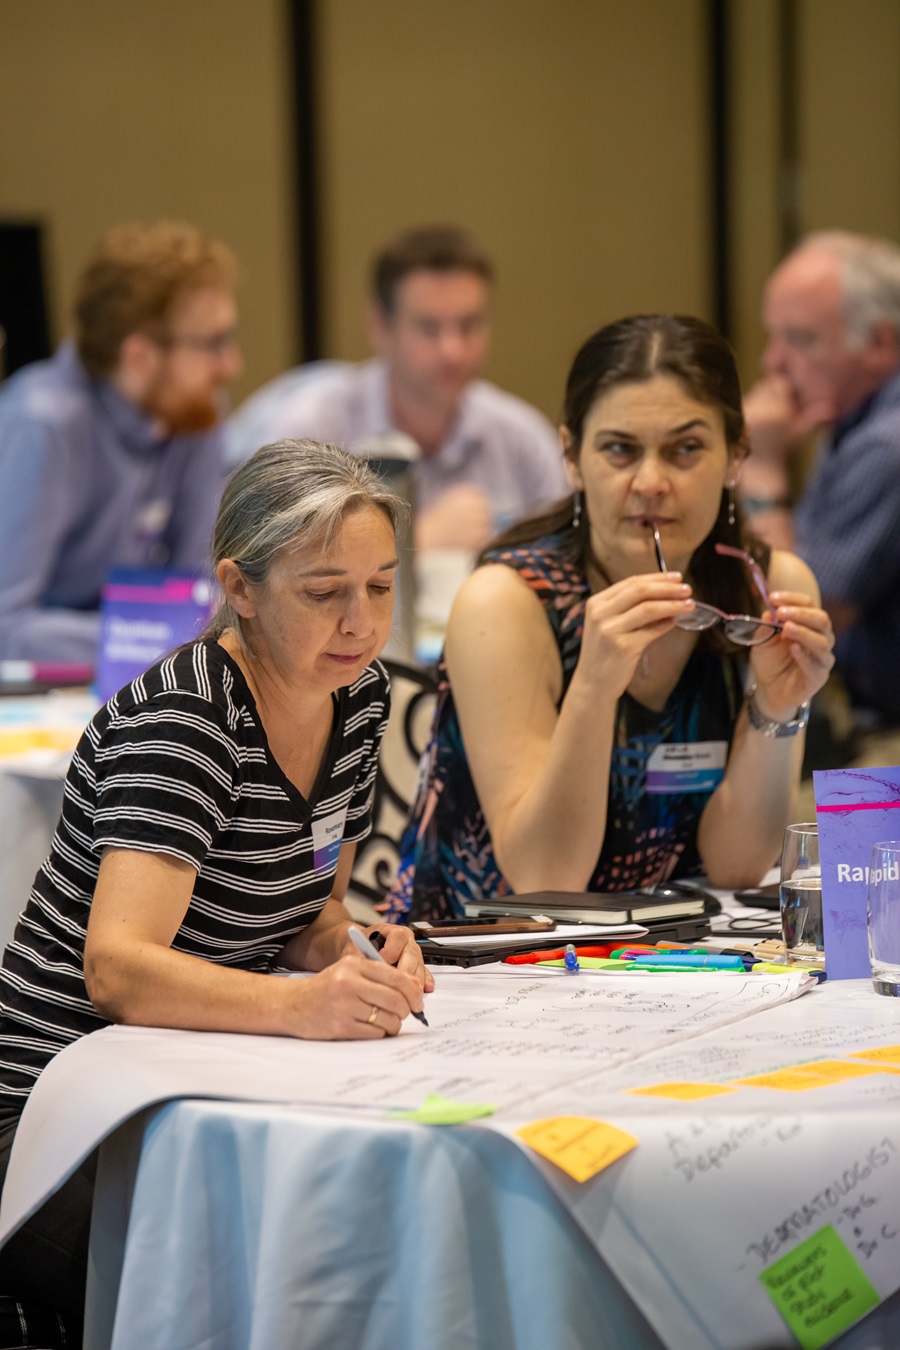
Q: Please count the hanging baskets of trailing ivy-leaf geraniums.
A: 0